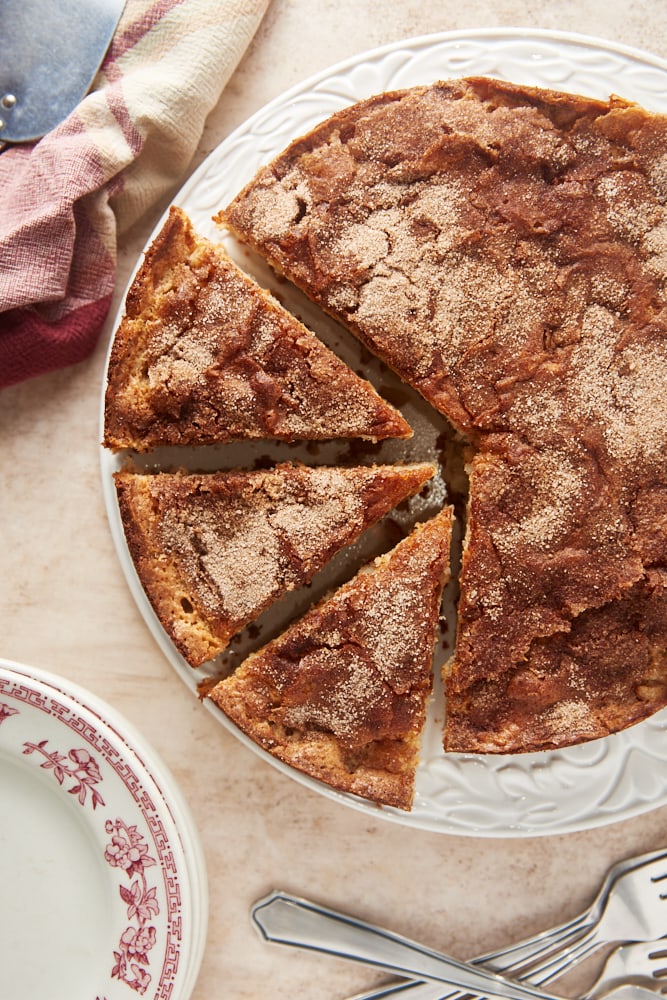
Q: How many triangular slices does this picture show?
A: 3